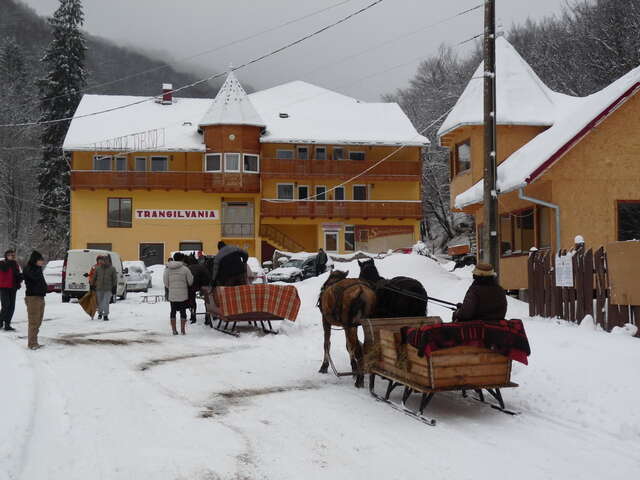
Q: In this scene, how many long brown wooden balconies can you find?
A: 3